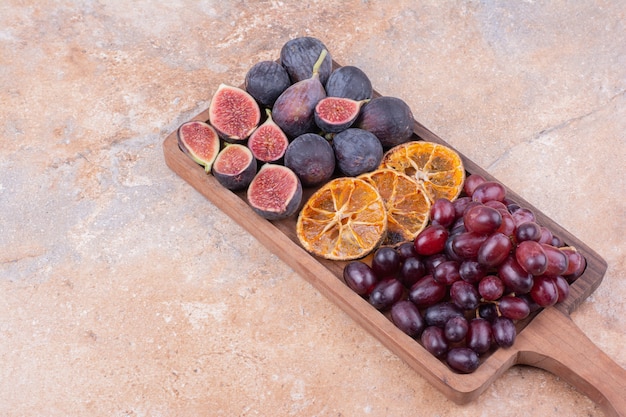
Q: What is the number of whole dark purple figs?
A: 7